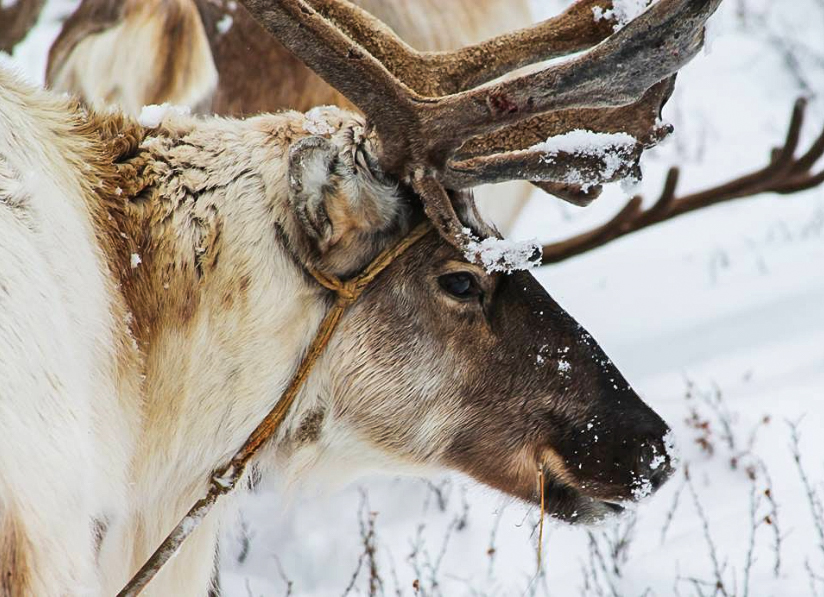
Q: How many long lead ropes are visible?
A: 1